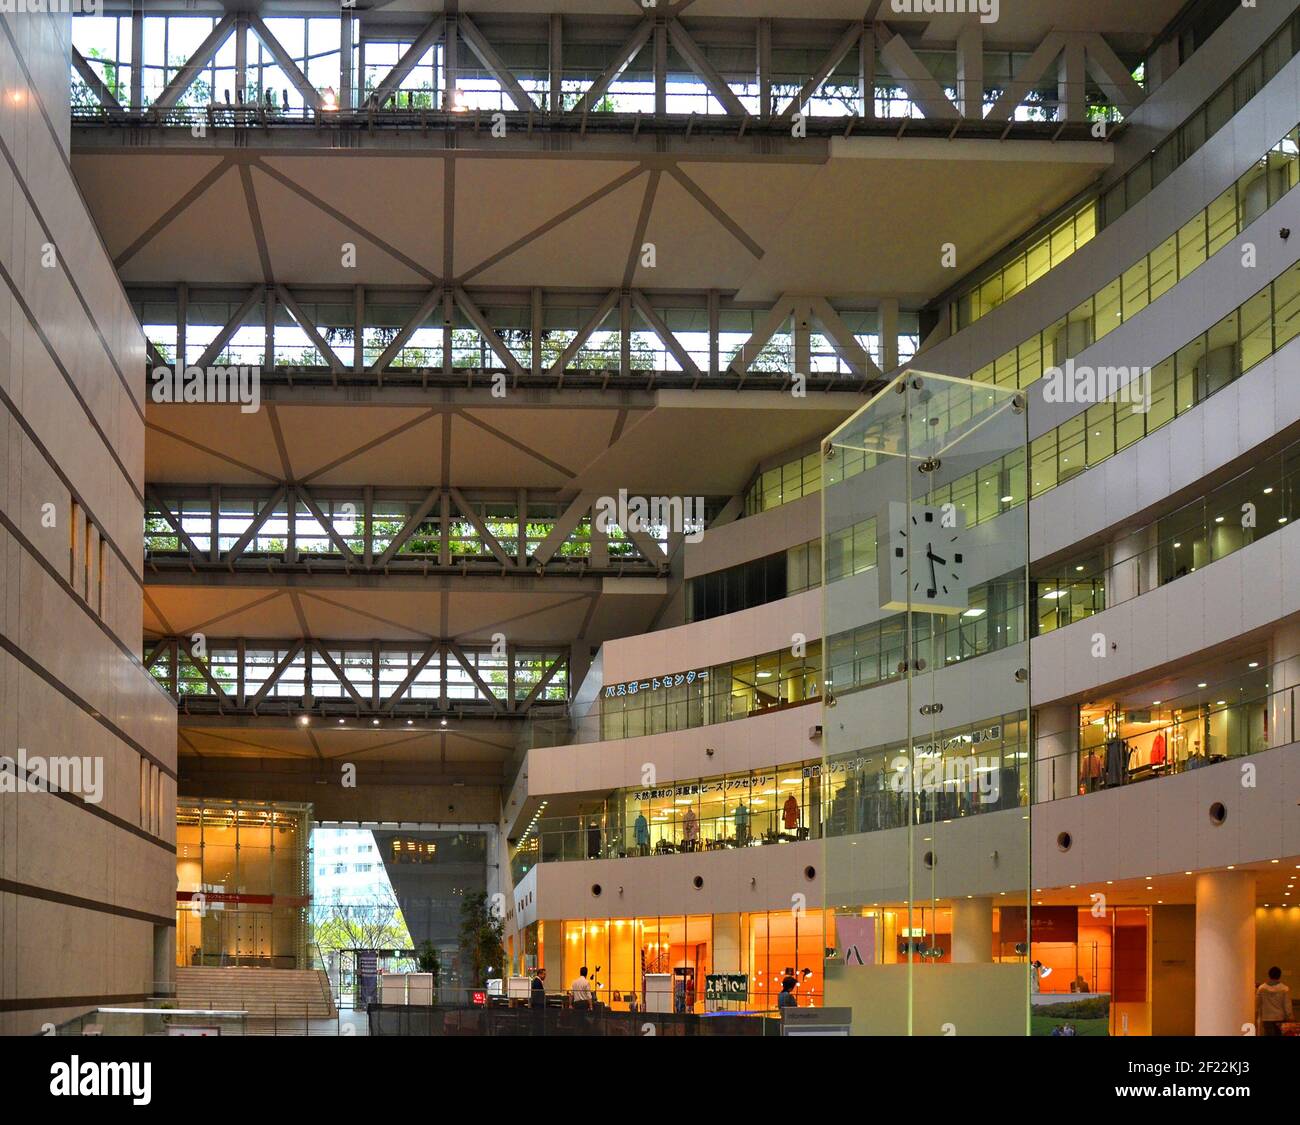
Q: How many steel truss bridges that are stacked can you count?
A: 4